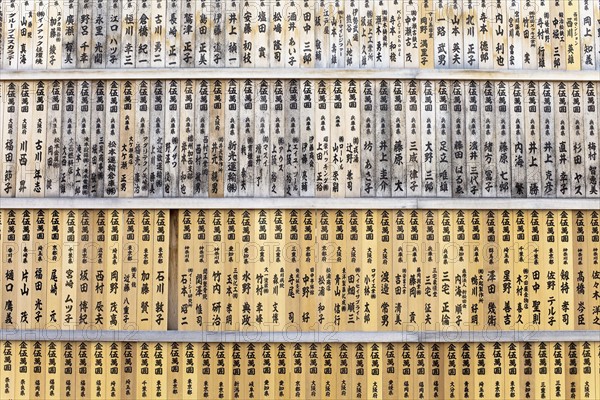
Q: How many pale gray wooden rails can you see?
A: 3